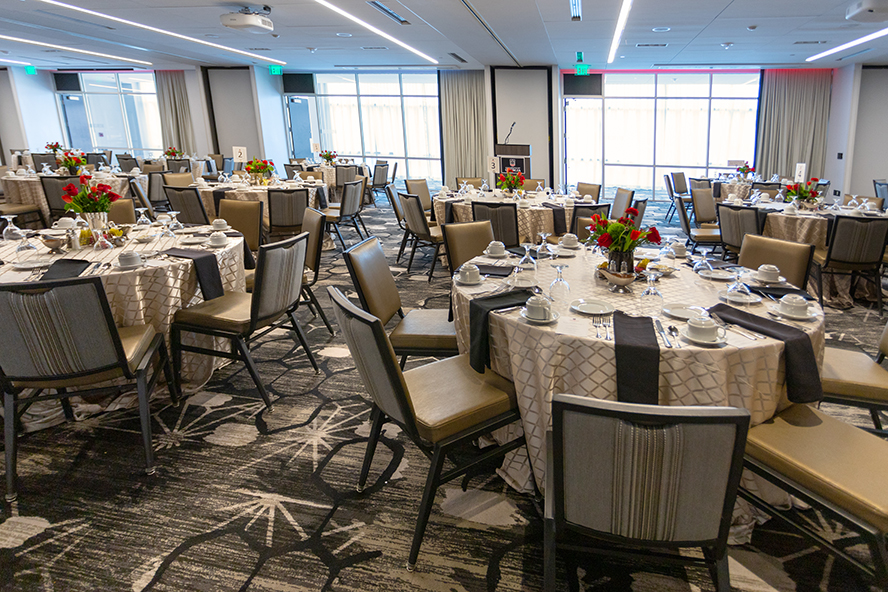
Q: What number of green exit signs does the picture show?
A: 3